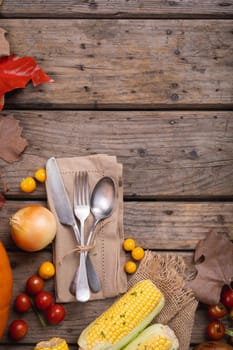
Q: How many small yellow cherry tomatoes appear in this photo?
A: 6